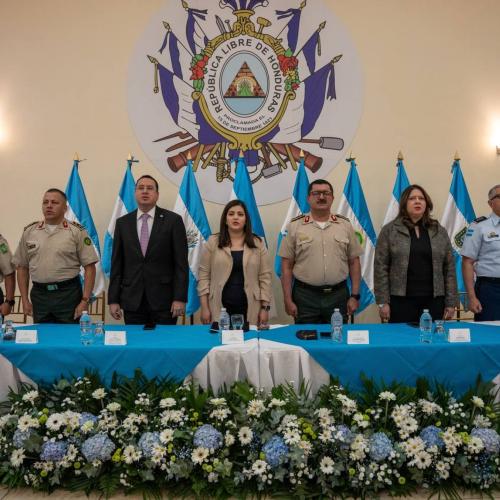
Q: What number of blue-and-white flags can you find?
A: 8